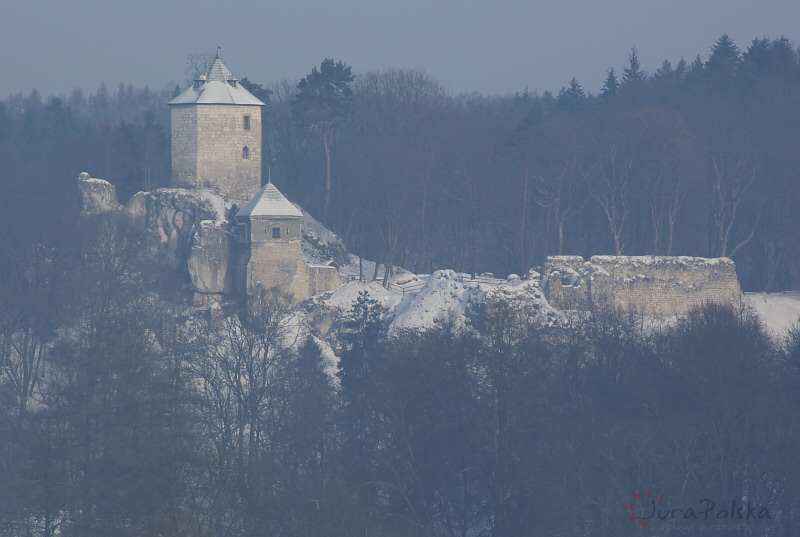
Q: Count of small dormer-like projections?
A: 2